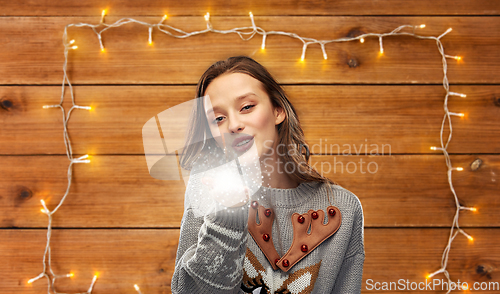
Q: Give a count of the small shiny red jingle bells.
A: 9